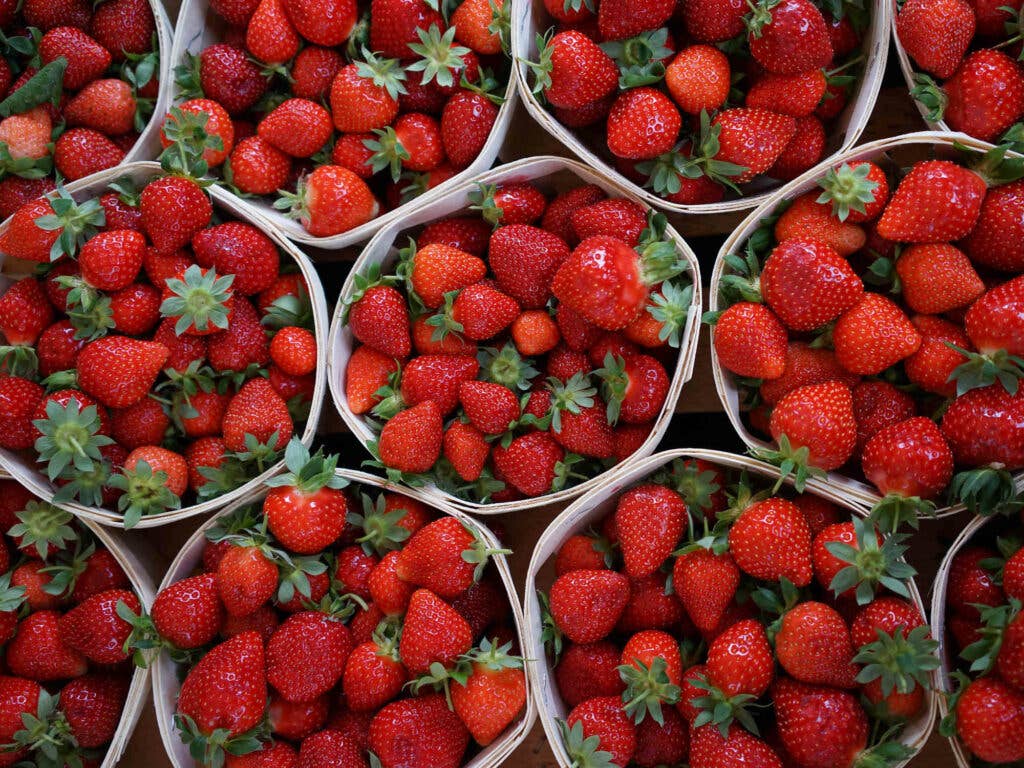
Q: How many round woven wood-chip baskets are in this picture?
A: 11